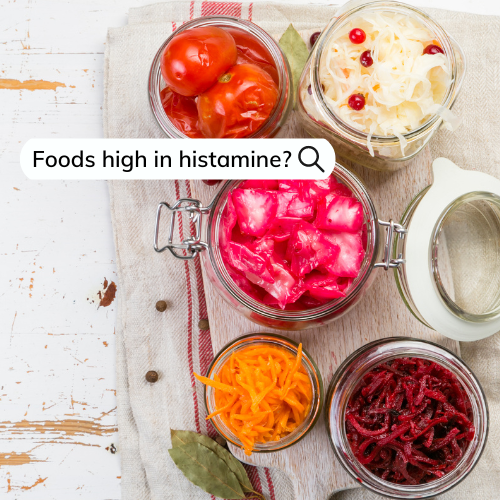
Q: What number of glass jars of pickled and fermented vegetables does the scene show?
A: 5